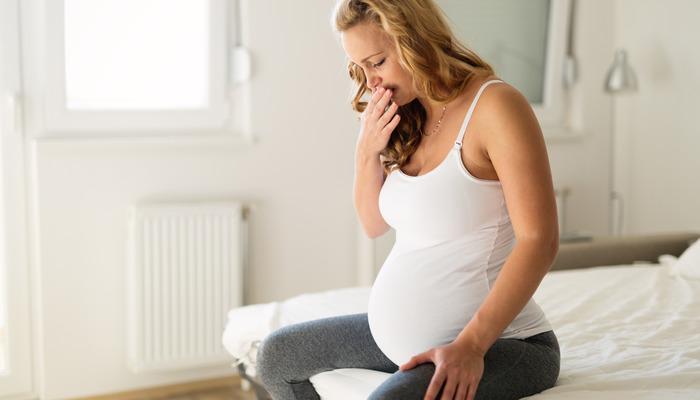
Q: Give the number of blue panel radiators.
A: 0